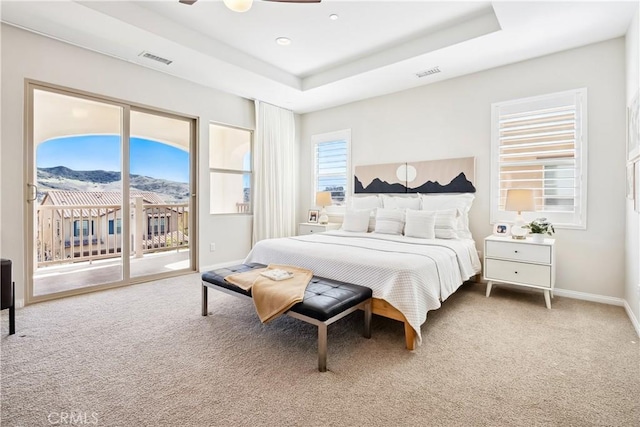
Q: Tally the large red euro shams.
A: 0